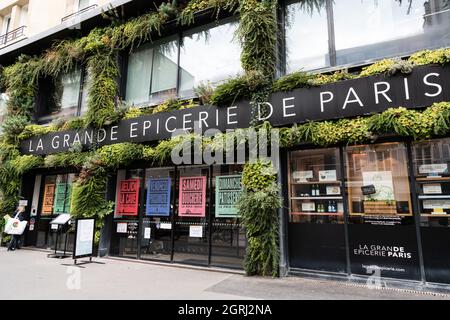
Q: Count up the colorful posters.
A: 6